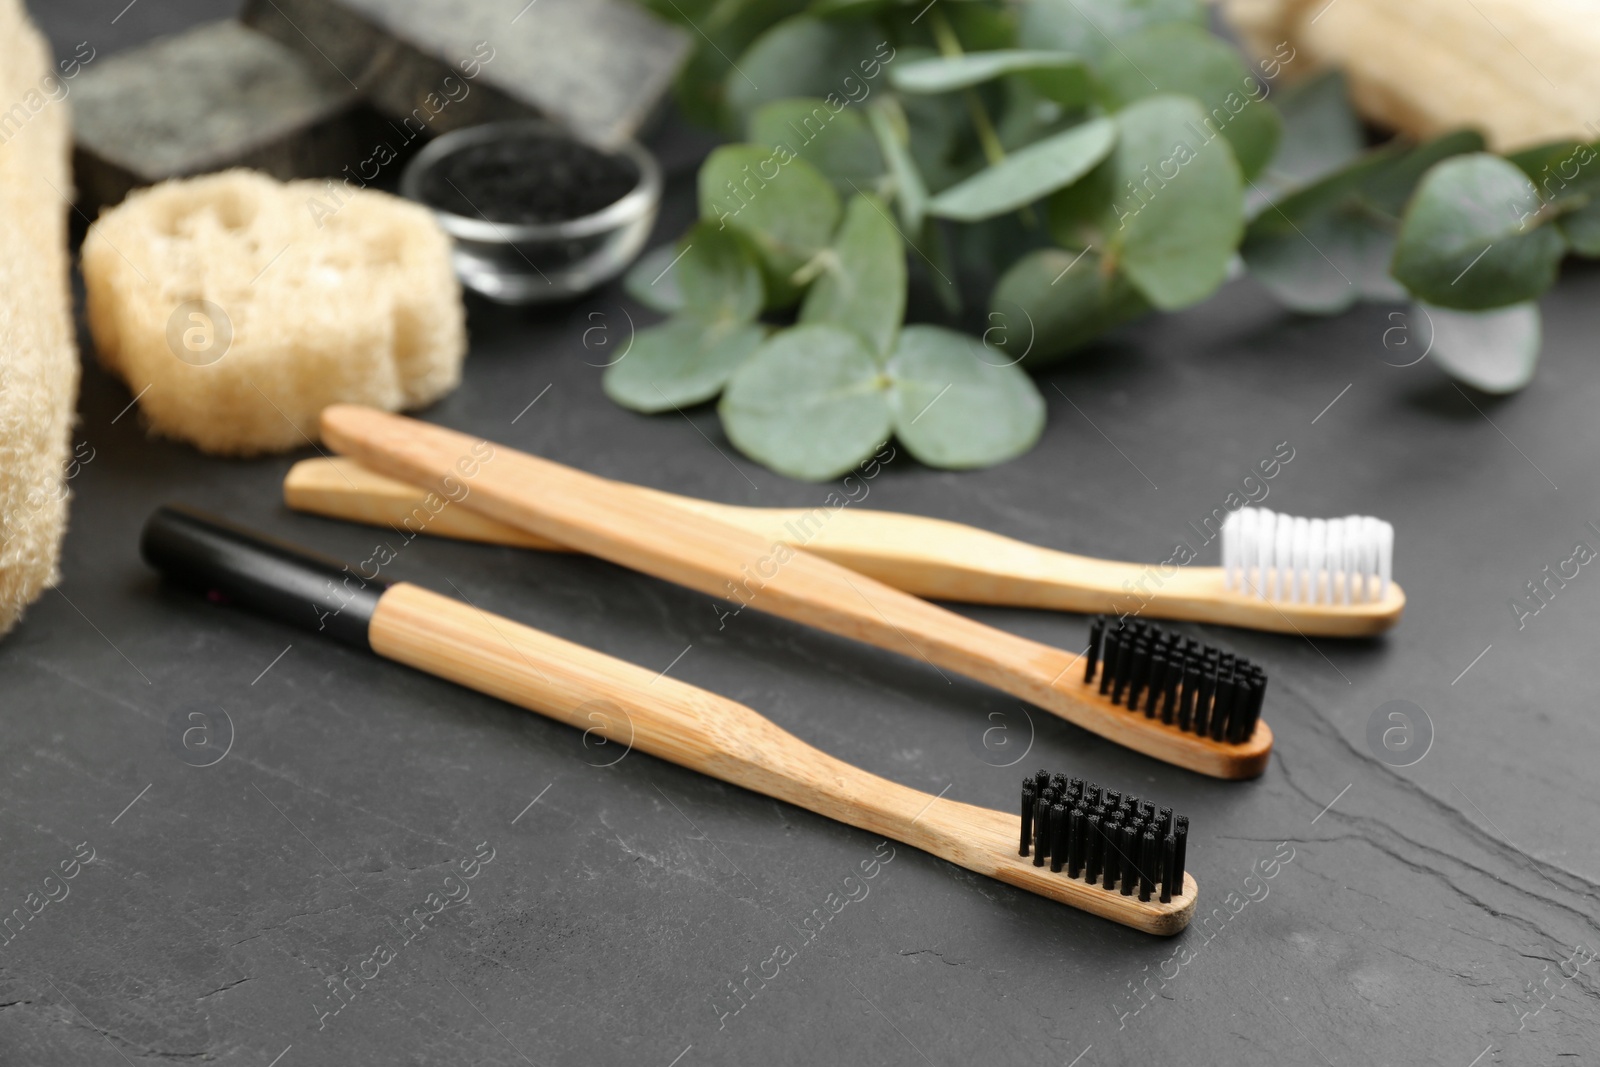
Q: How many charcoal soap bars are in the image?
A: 2